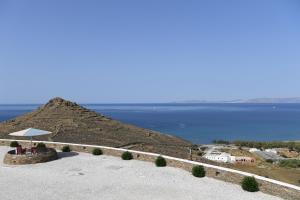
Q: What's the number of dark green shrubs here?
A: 8